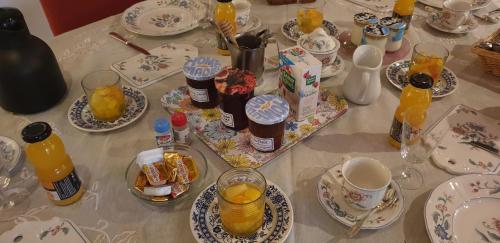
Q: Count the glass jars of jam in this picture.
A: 3